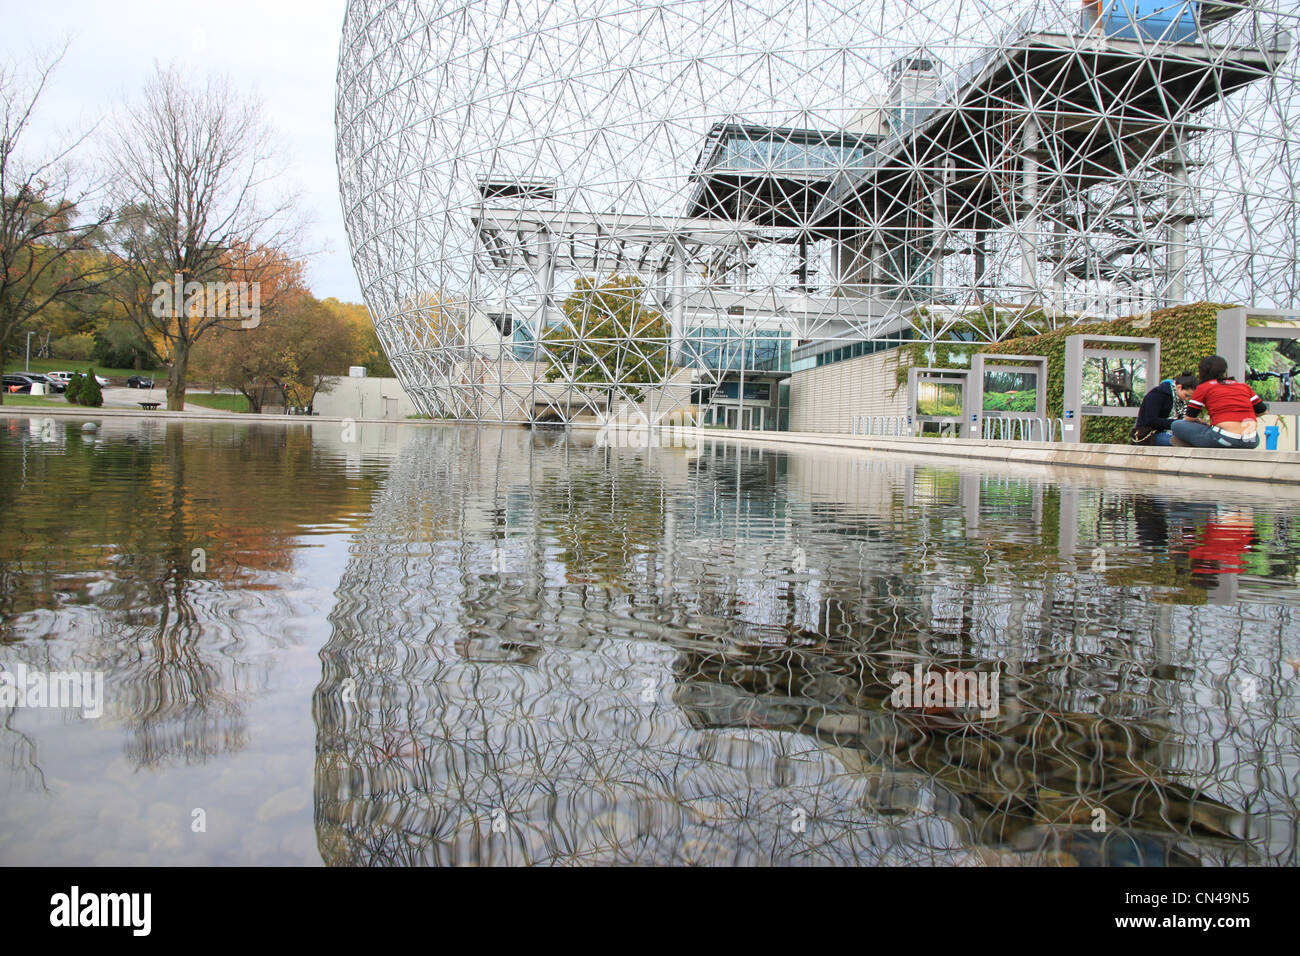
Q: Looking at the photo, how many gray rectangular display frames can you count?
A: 4